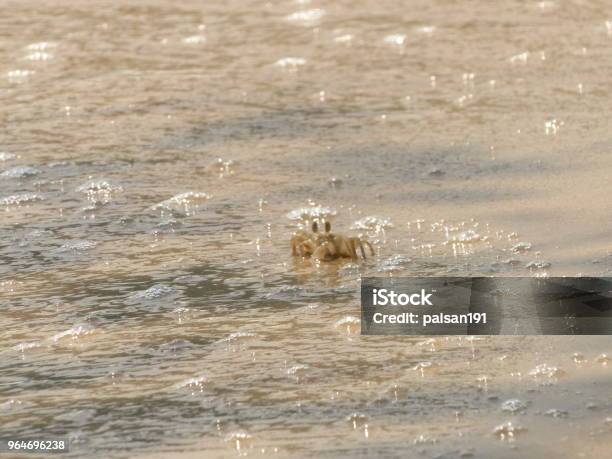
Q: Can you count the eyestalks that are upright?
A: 2